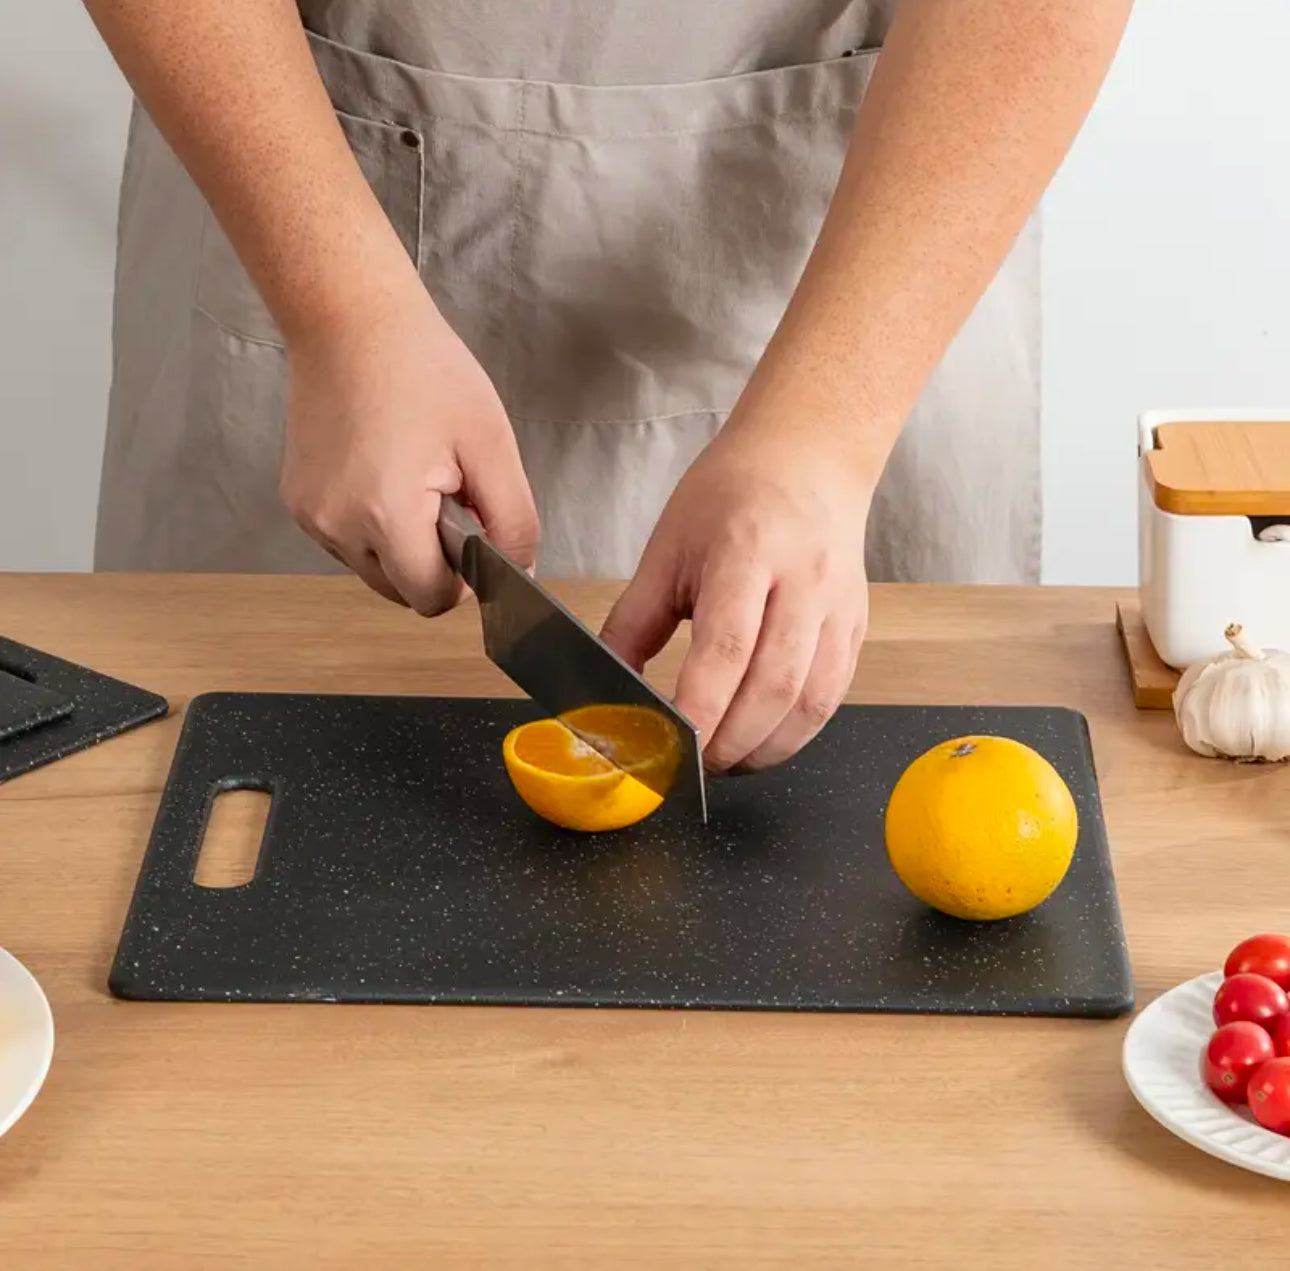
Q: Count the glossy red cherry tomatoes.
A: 5